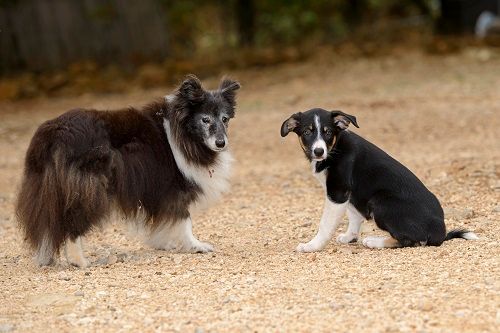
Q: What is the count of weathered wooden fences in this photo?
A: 1